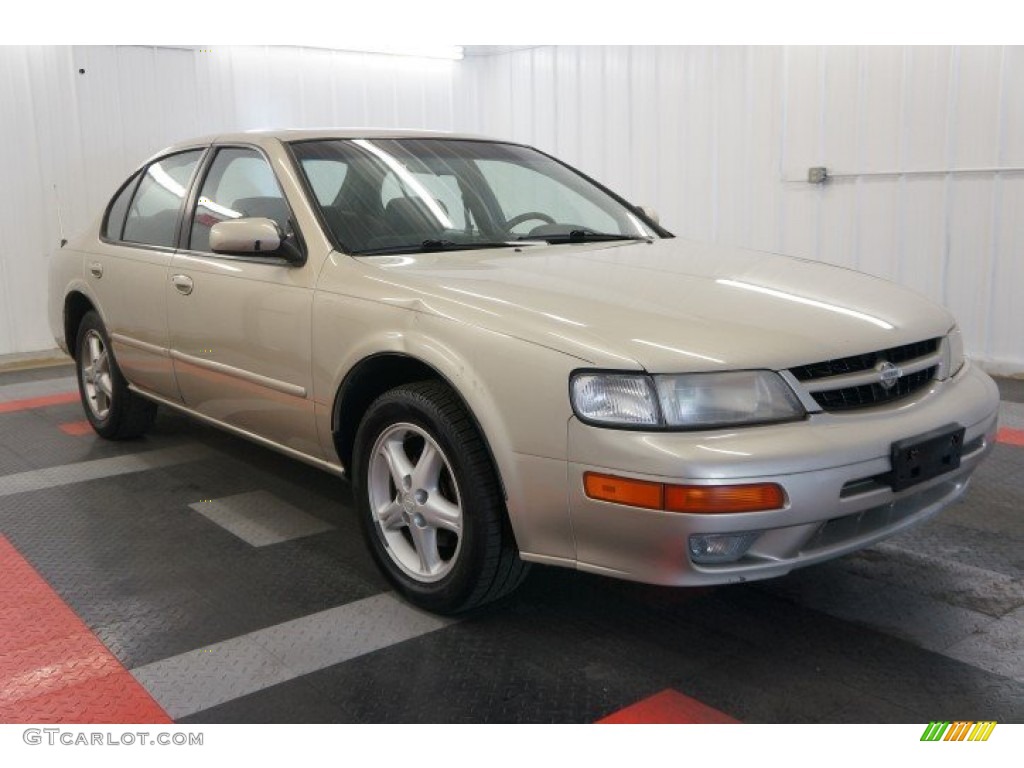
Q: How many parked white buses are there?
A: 0